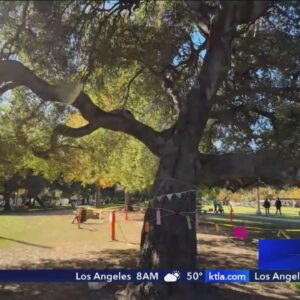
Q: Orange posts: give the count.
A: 4